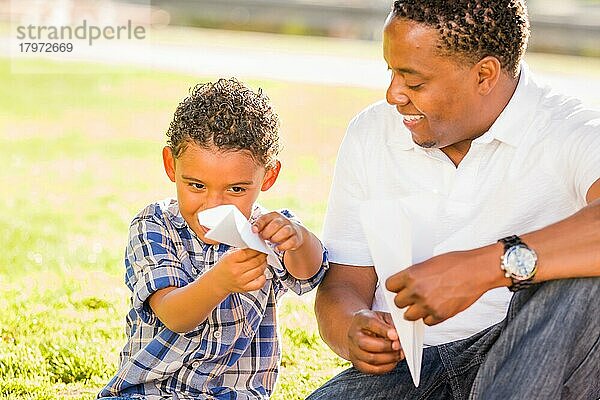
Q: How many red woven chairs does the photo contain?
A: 0